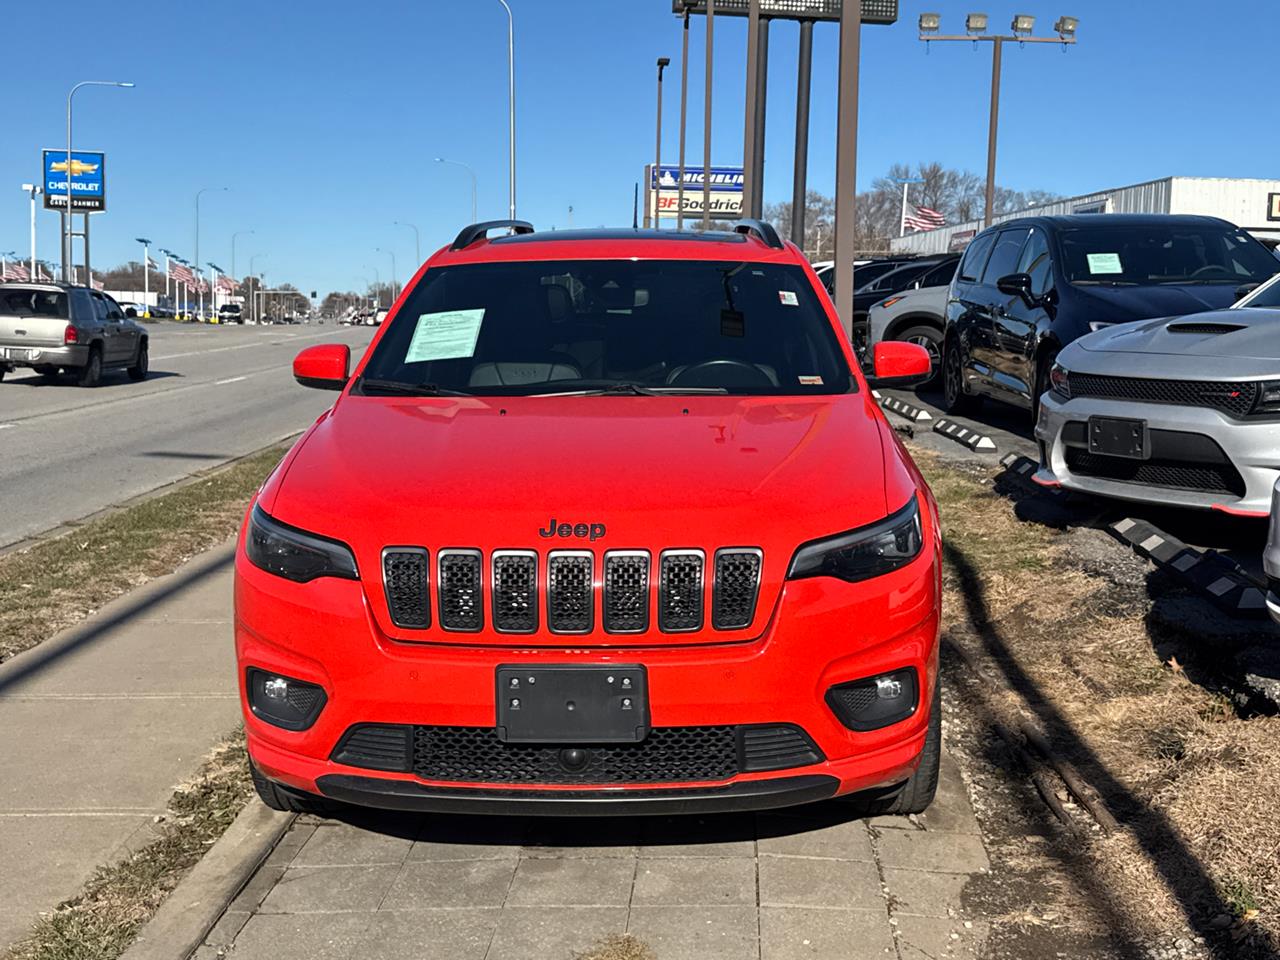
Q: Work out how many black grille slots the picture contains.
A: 7